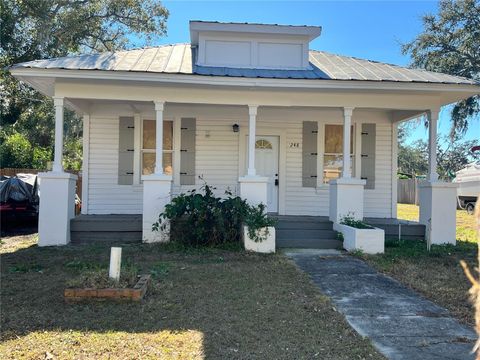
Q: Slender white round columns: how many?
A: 5